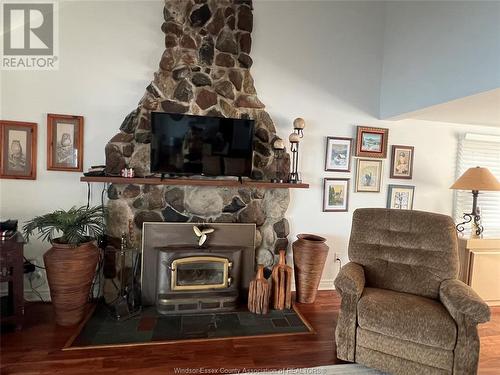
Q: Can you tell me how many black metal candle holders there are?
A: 3